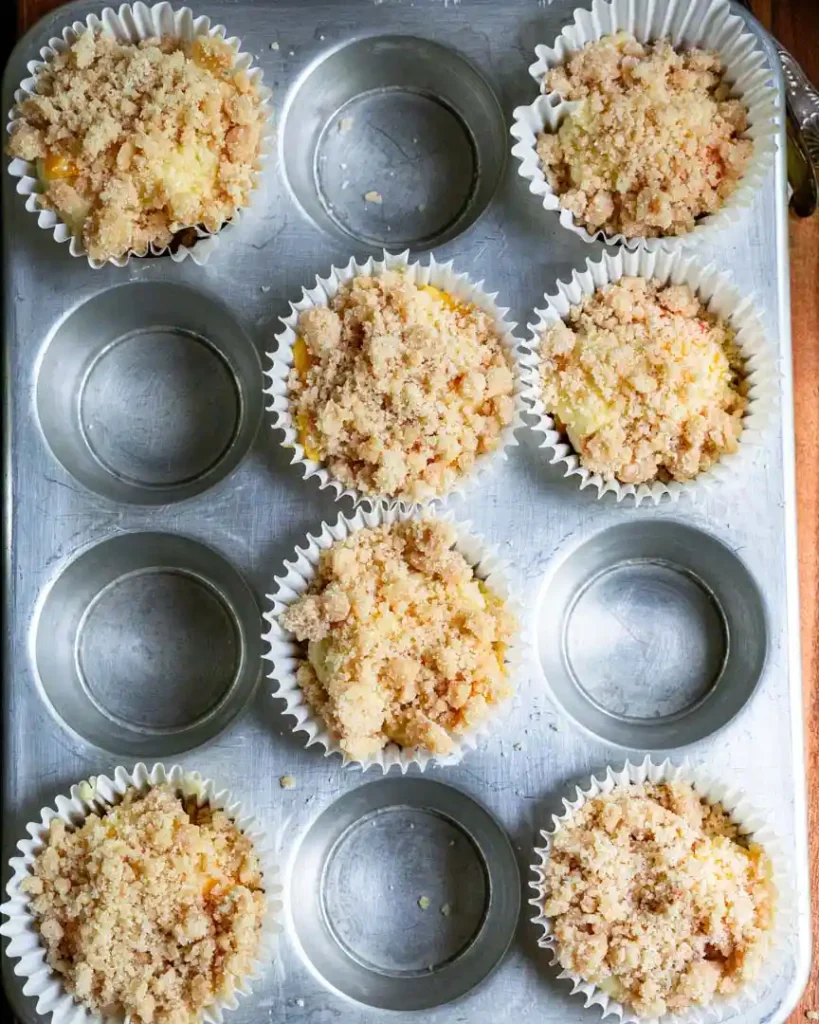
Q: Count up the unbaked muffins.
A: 7